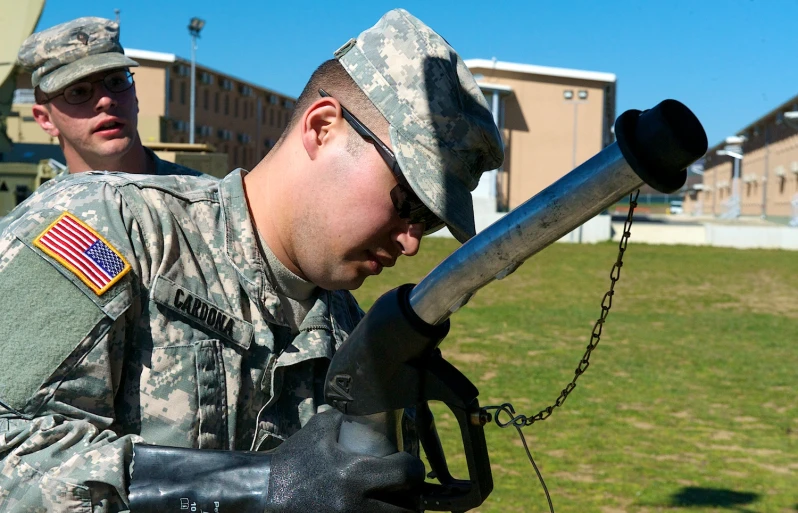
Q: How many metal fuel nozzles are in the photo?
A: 1